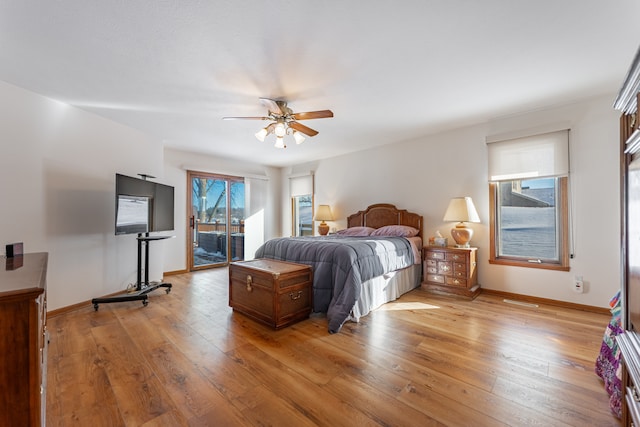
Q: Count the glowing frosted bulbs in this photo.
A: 4